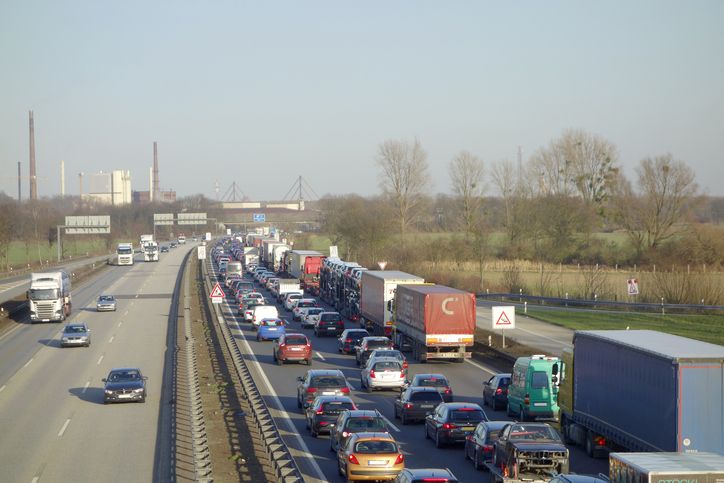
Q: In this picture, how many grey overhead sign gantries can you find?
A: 2